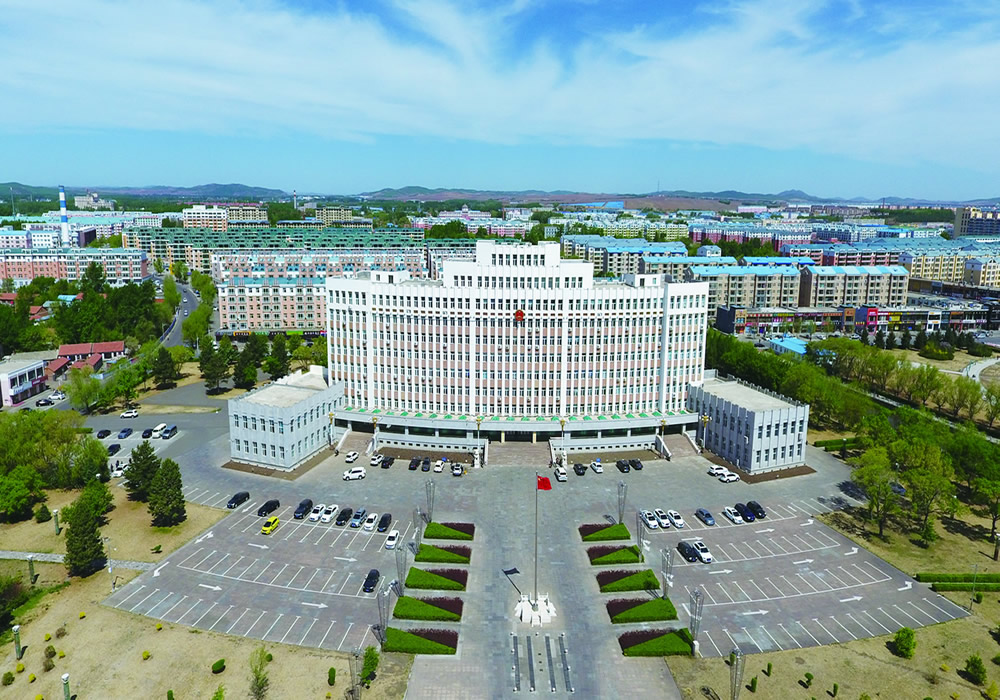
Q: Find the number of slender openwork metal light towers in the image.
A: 10